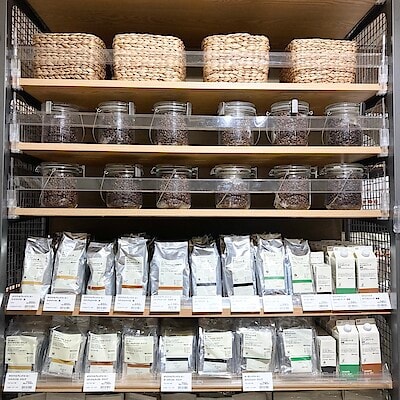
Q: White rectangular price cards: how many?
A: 15